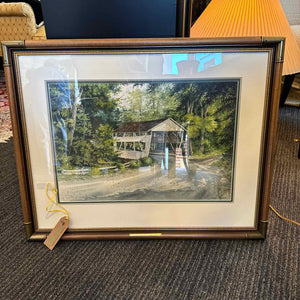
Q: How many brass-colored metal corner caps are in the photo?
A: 4